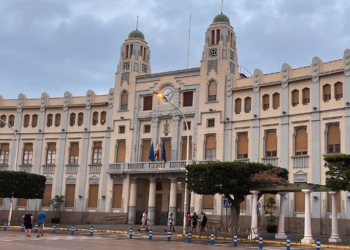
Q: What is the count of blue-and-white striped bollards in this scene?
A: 15